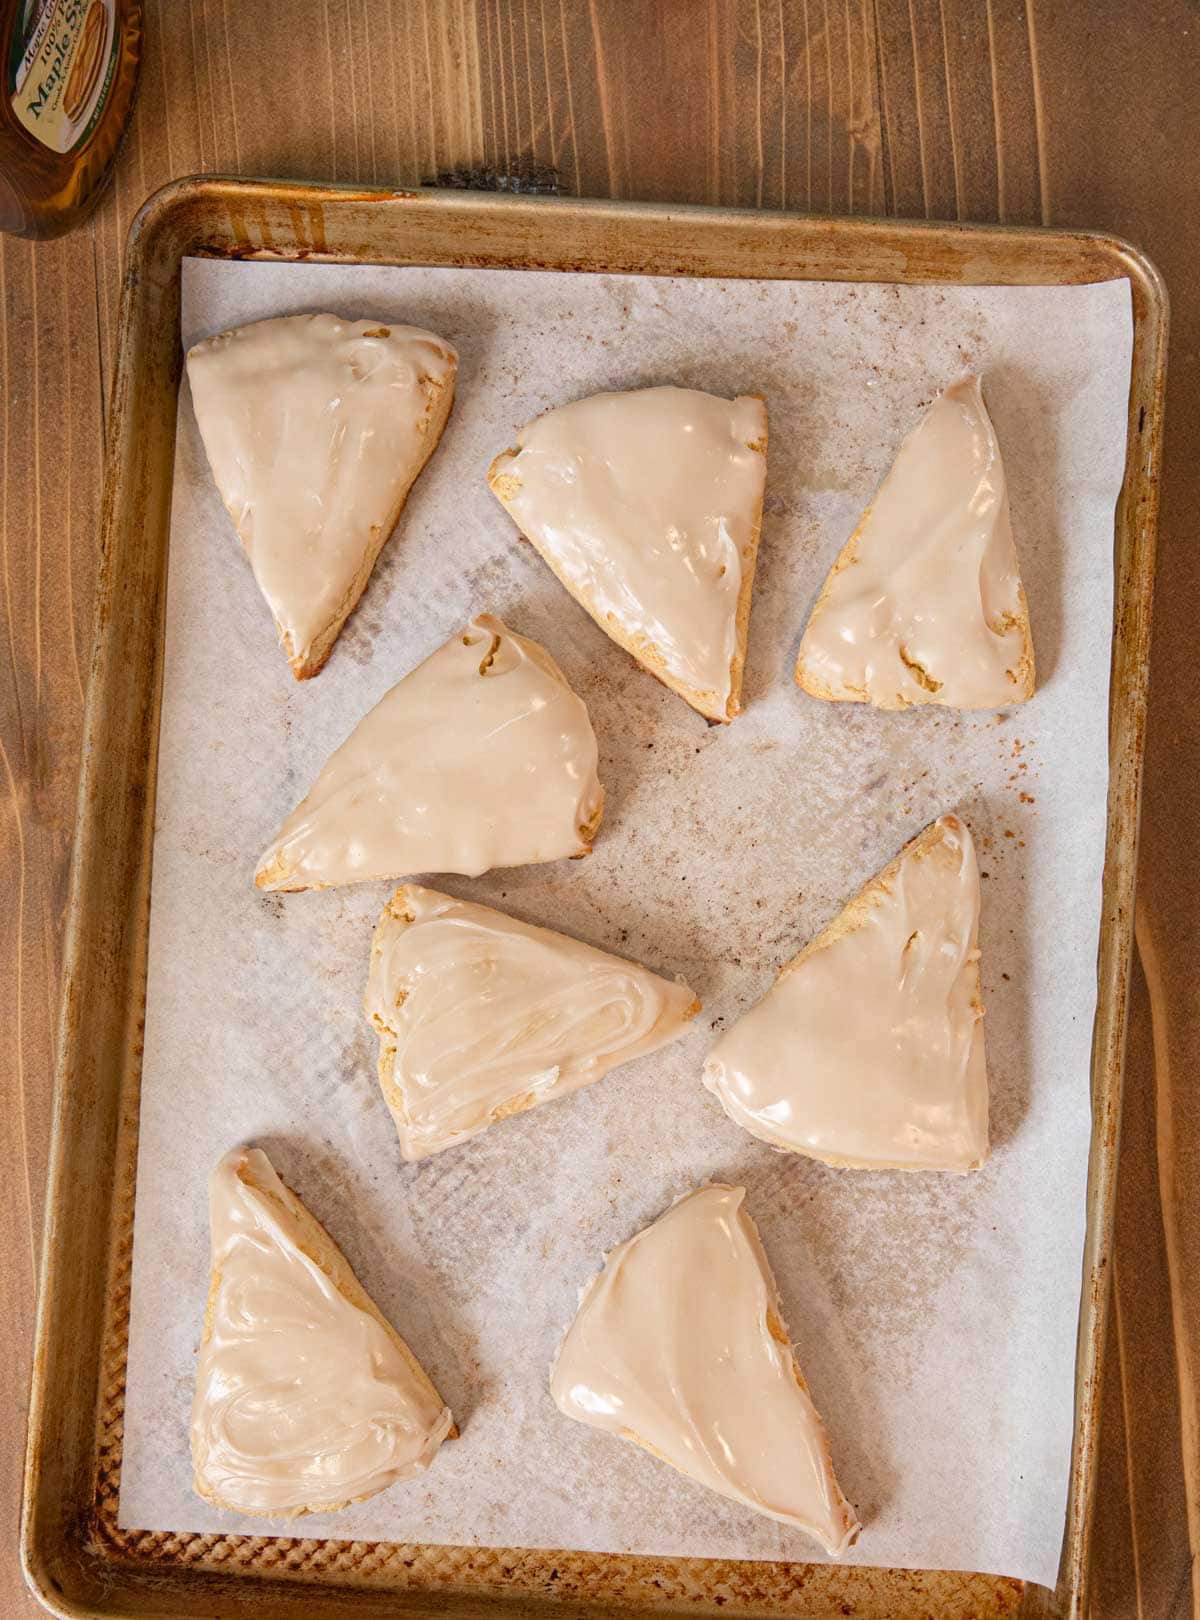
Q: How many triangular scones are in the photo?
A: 8